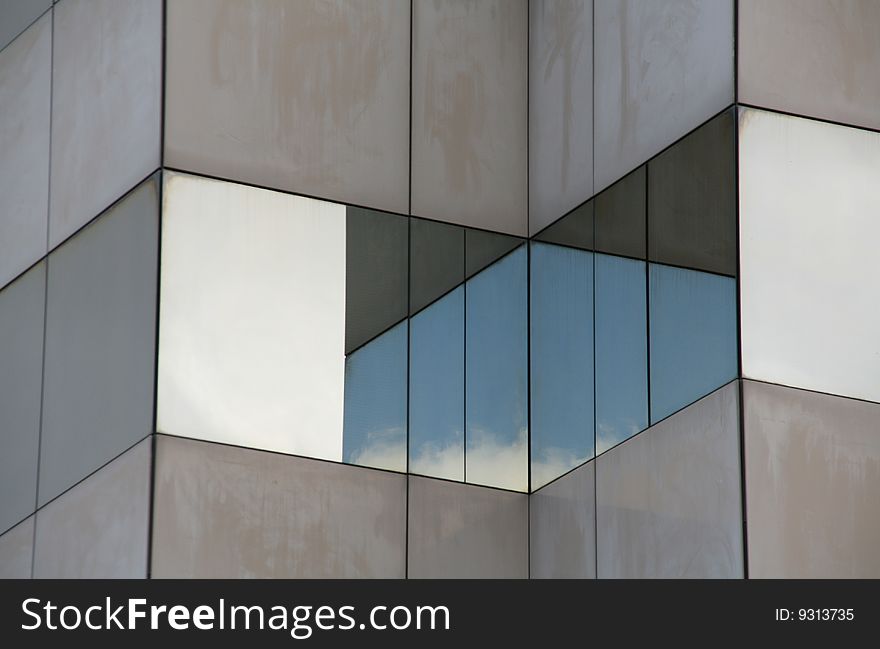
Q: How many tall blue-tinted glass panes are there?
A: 6